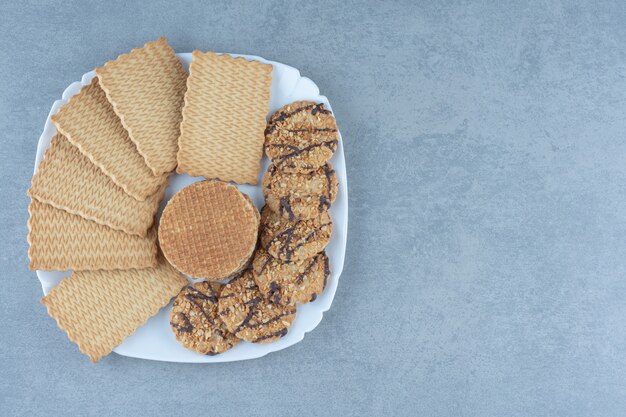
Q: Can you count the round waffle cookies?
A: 1